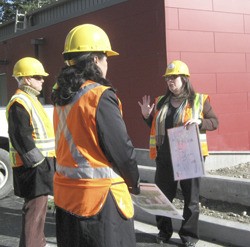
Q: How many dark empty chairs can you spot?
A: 0